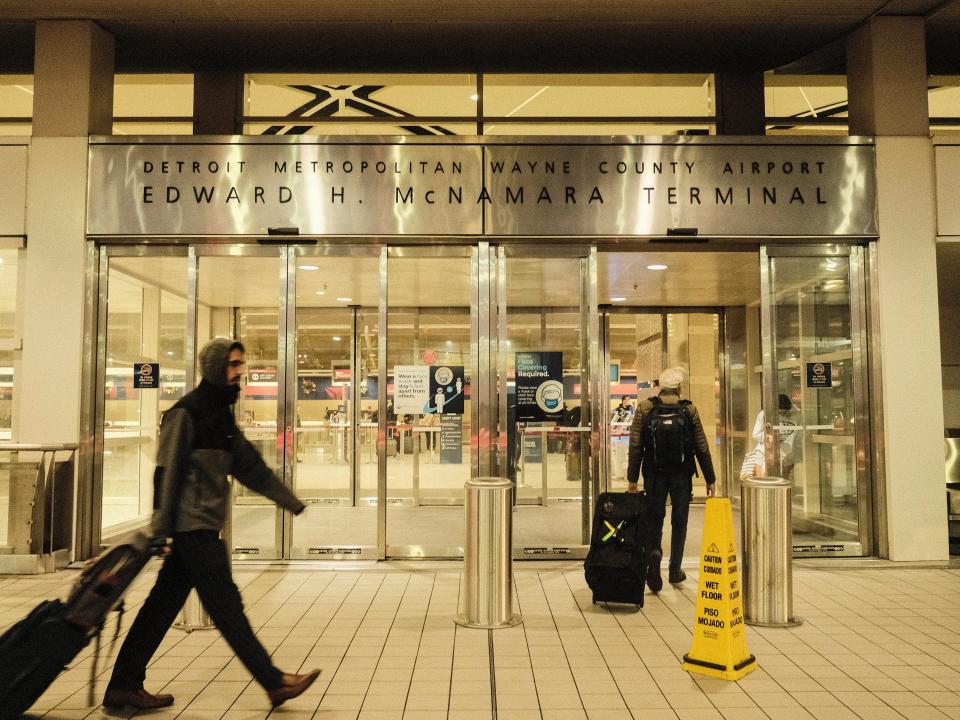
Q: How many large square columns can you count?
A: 2